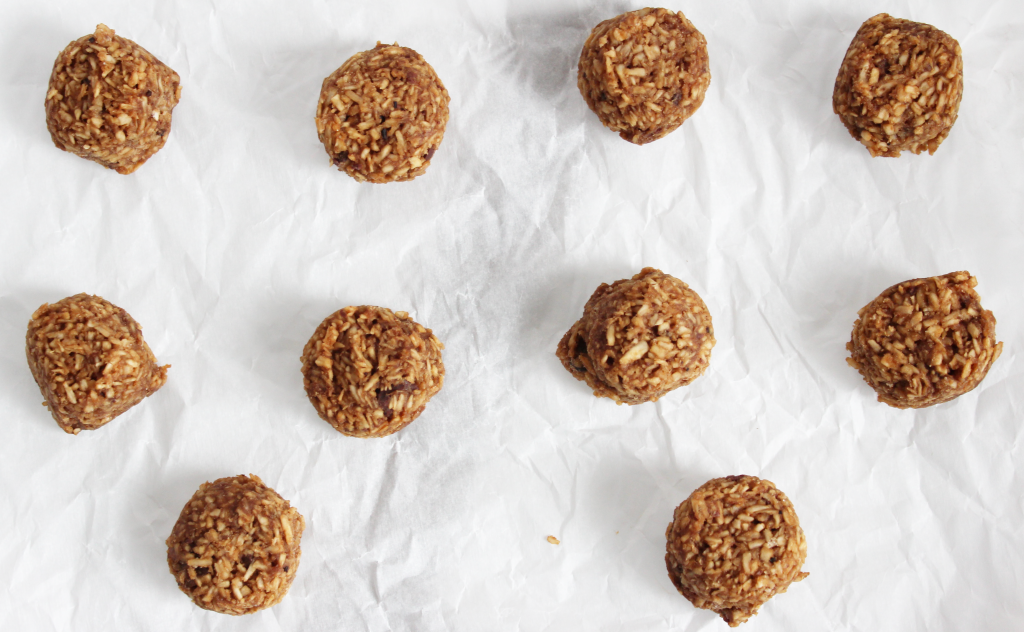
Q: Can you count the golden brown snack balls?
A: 10